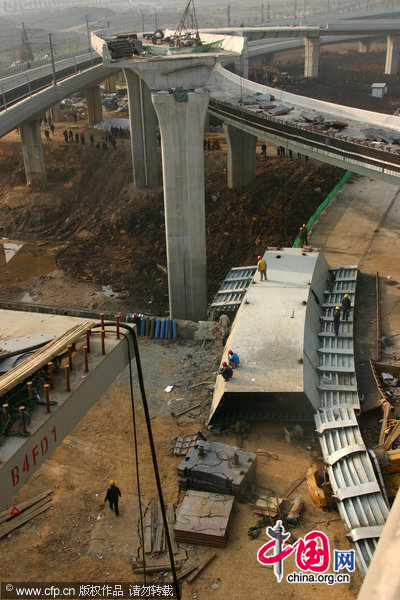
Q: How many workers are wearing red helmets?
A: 2